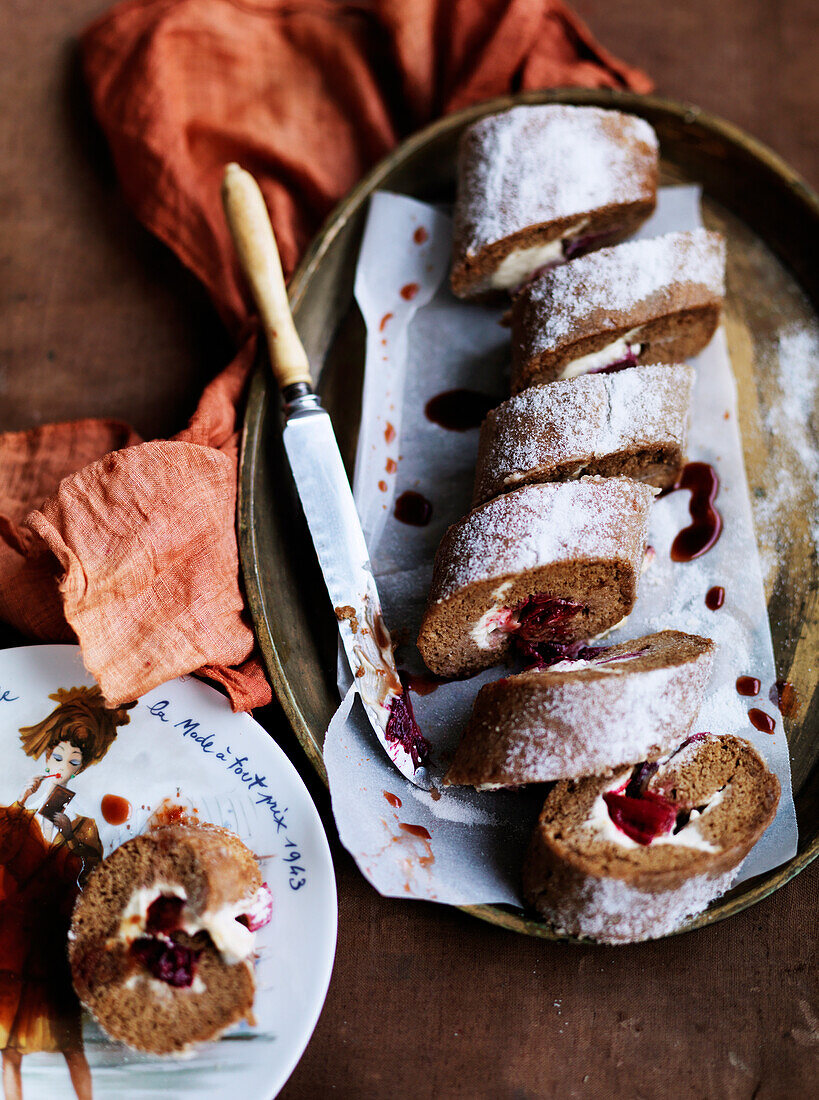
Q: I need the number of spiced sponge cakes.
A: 7